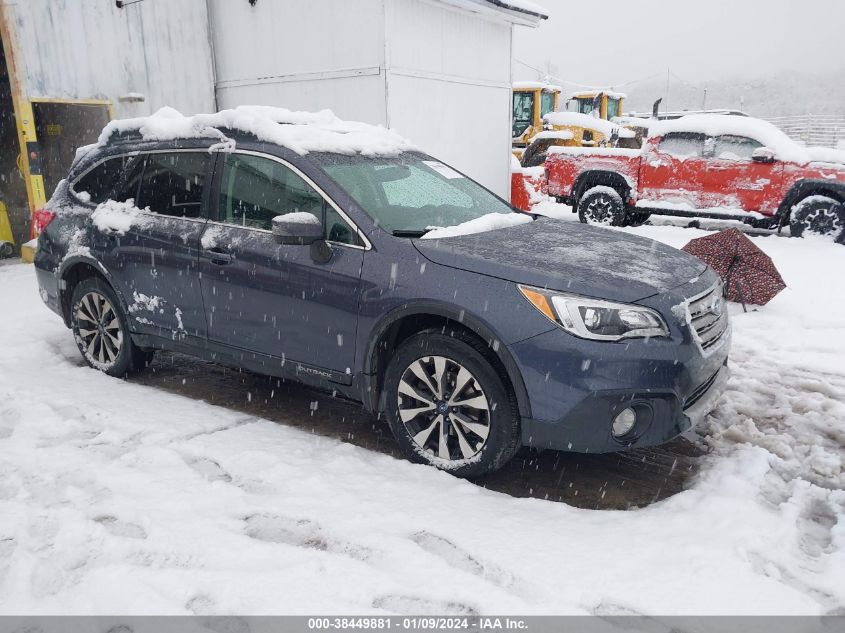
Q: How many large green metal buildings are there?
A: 0